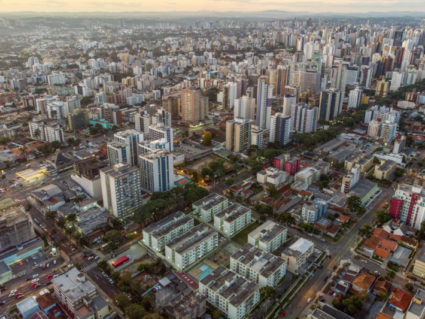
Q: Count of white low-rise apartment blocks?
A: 7